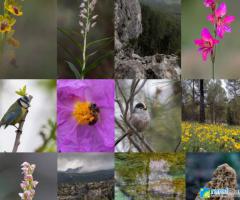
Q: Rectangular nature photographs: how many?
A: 12